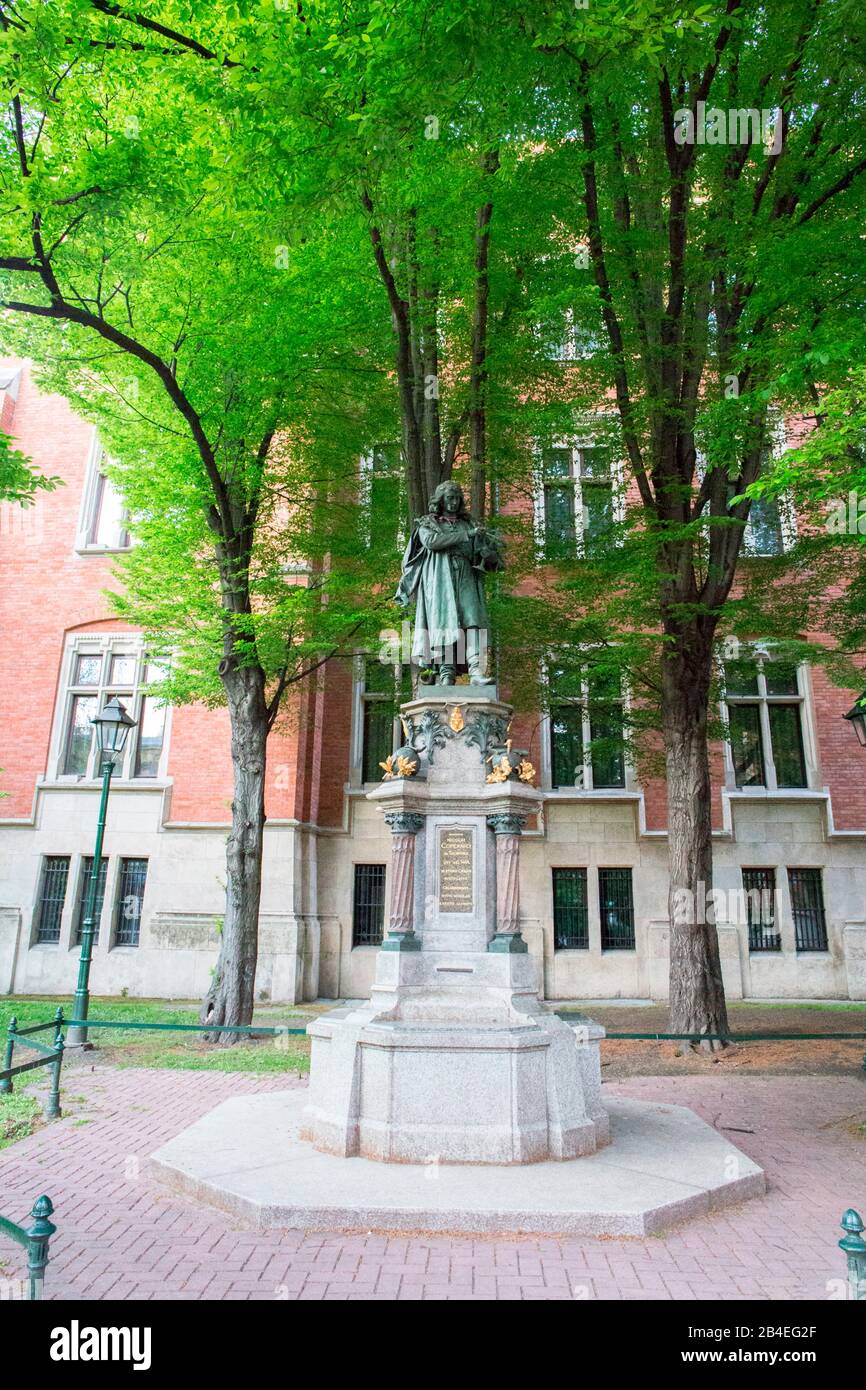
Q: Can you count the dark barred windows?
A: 8